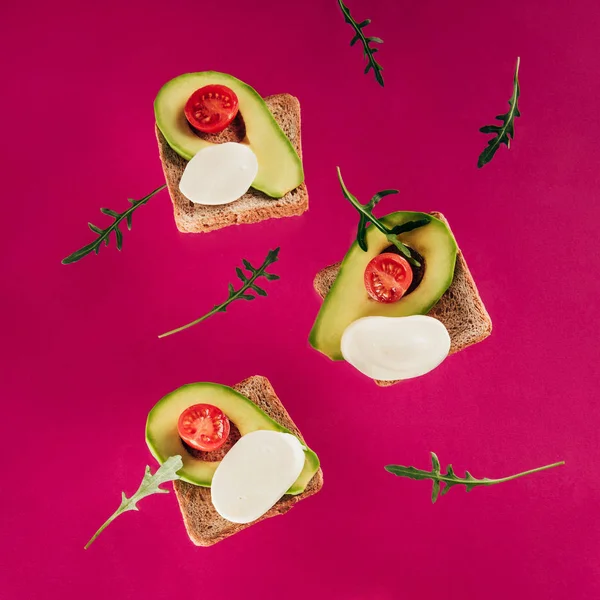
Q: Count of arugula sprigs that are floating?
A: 7